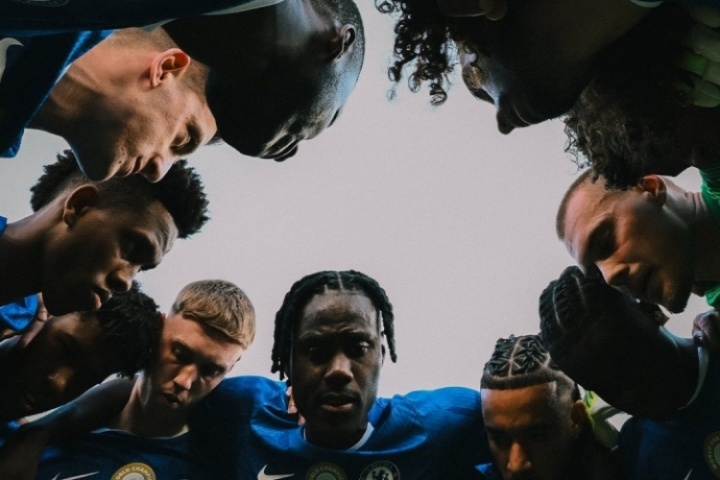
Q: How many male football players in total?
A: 11